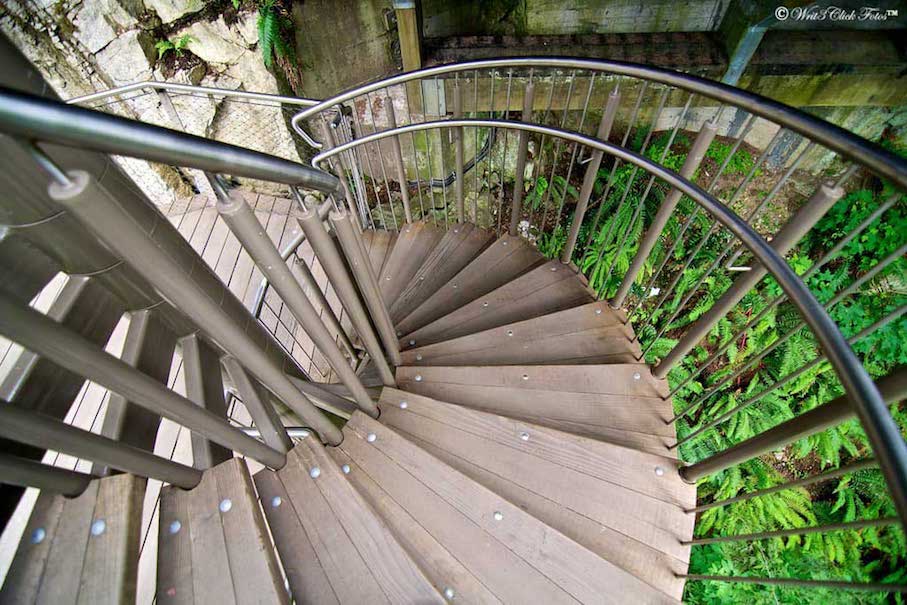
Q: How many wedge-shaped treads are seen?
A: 12